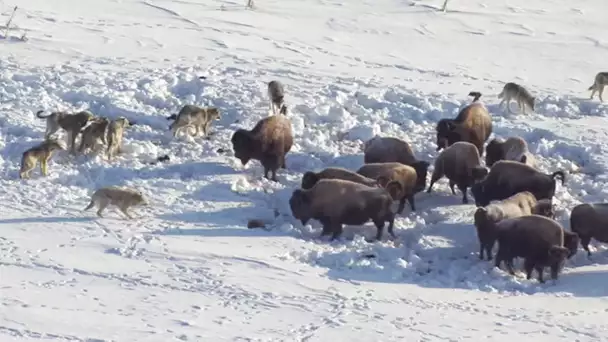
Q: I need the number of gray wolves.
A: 9